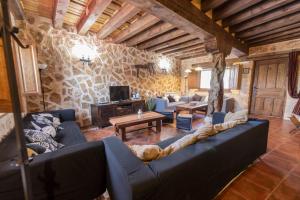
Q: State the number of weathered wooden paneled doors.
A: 1